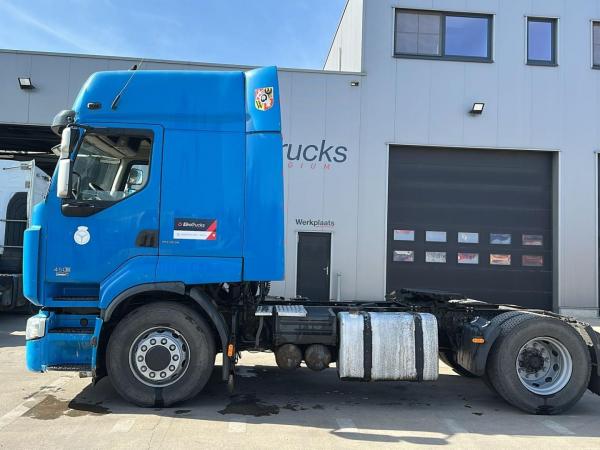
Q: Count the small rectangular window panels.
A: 10